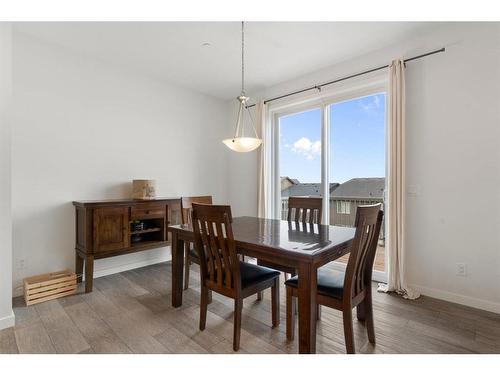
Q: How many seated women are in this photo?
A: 0